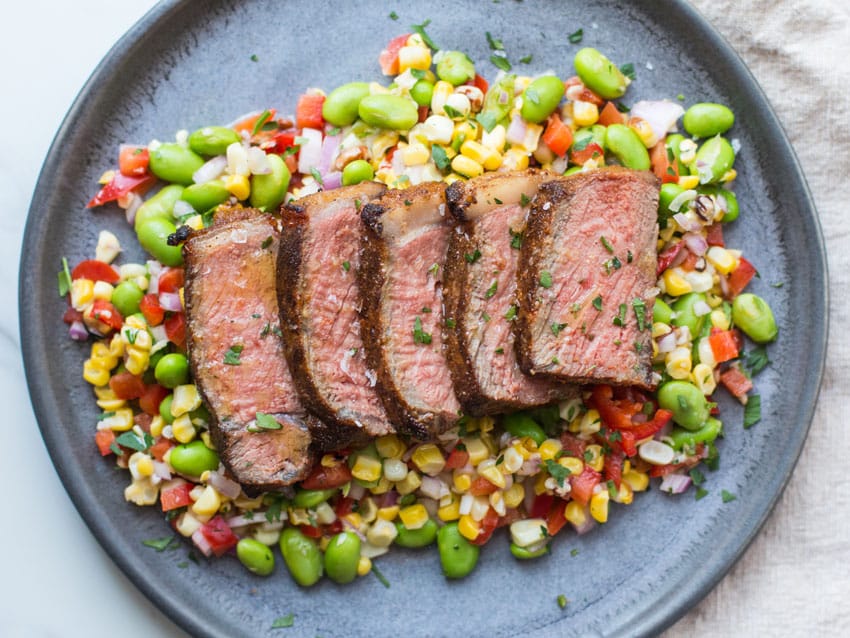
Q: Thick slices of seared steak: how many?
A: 5